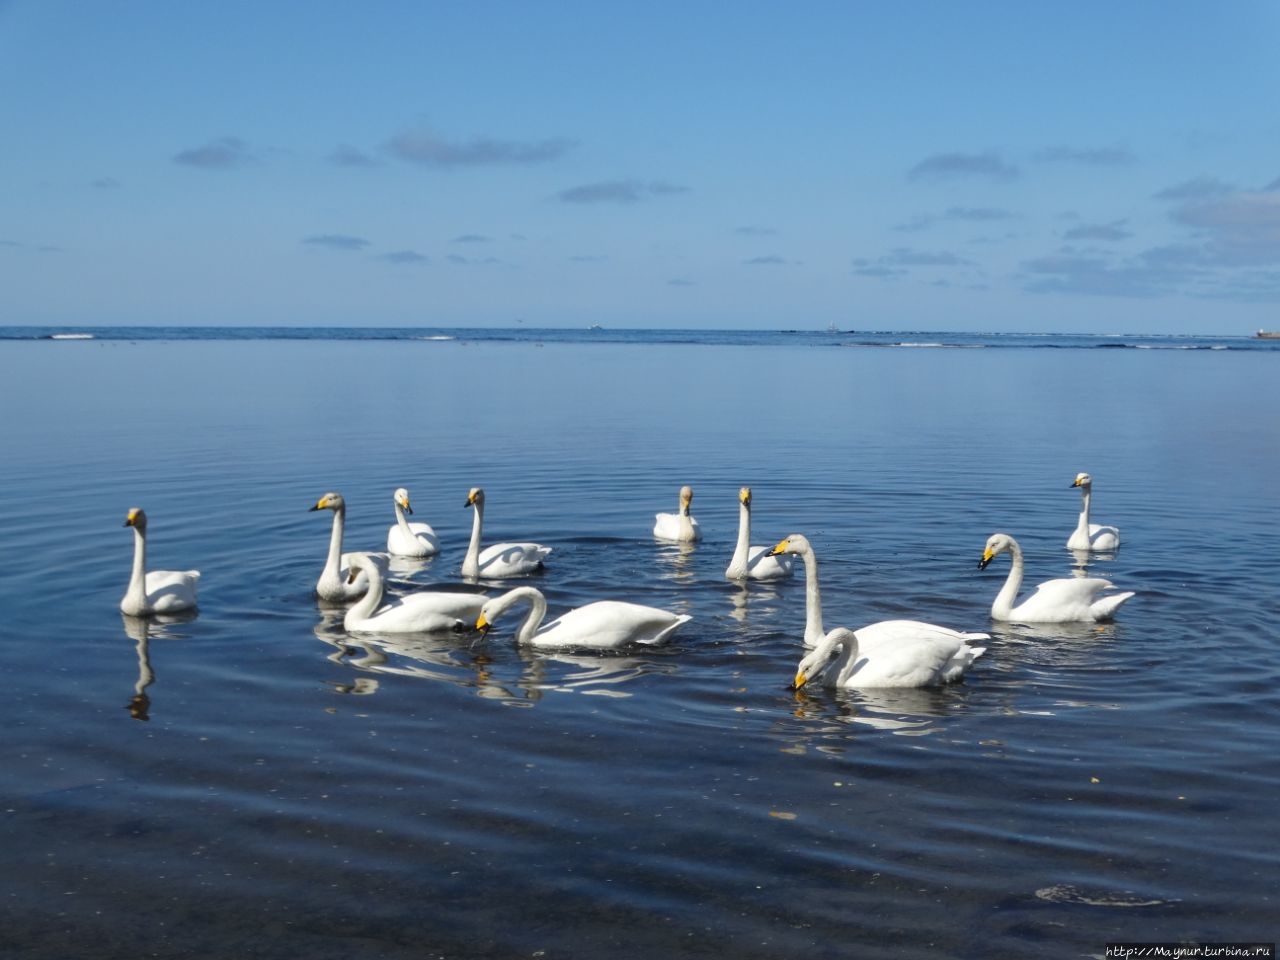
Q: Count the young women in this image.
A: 0